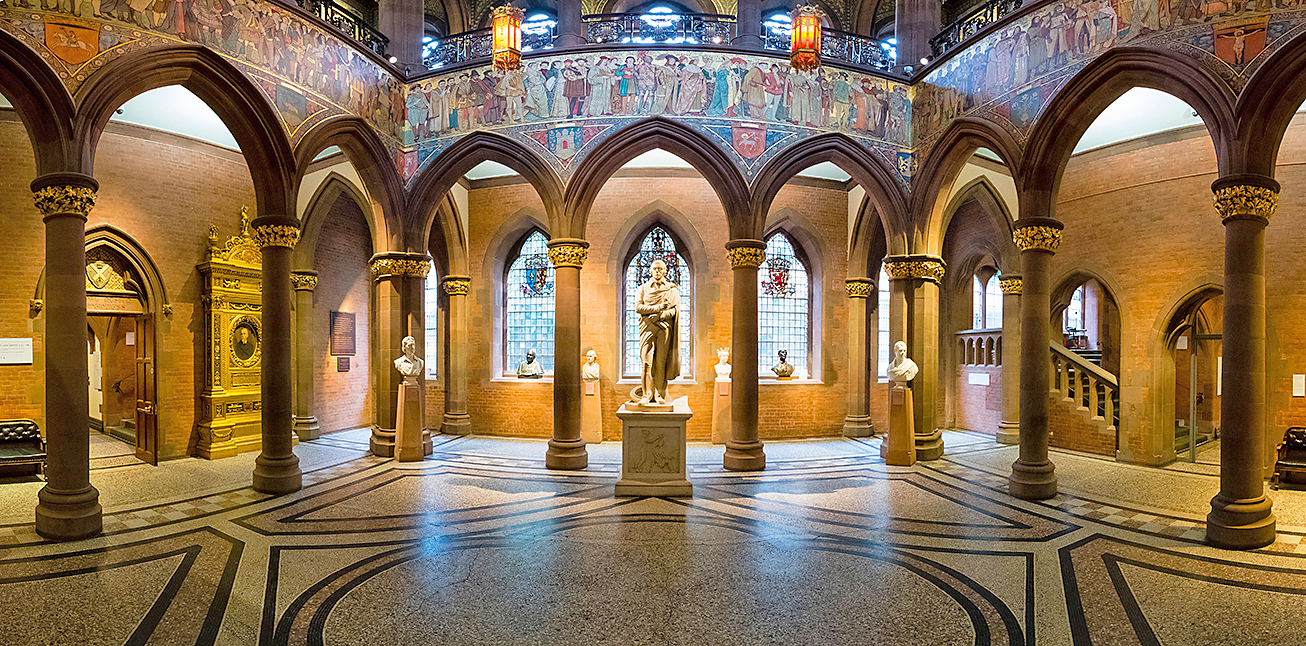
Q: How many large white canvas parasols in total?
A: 0